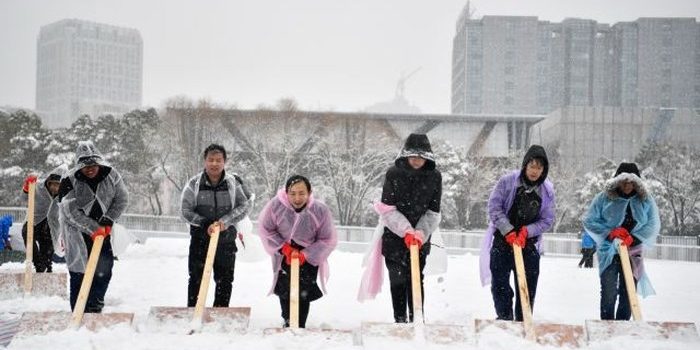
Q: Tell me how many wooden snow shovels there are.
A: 7